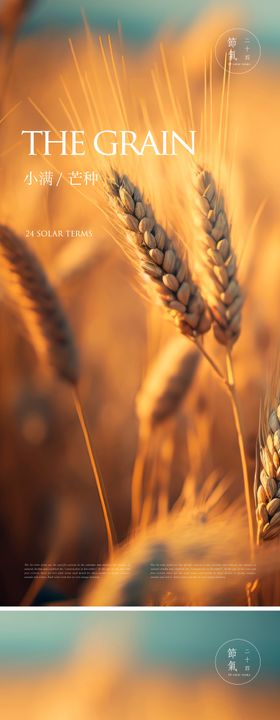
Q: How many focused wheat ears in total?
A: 3